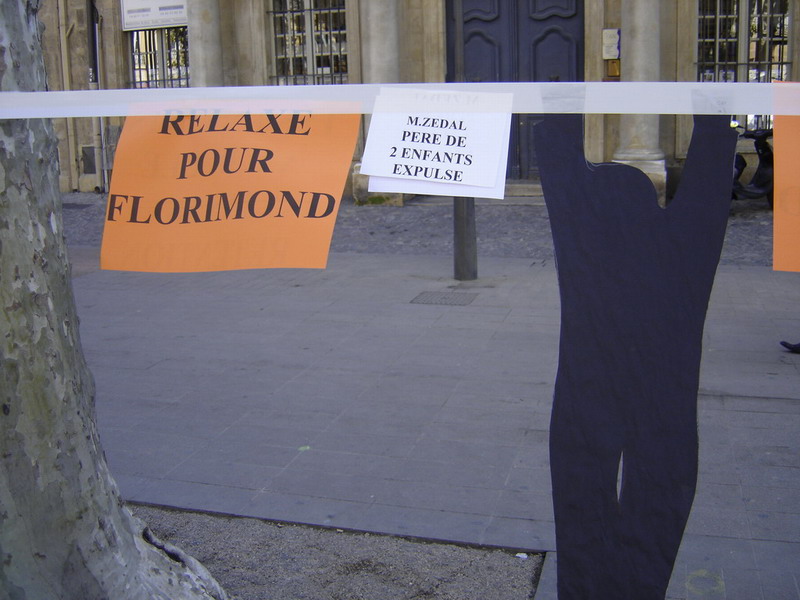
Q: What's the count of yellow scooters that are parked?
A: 0